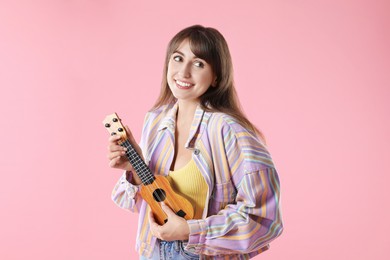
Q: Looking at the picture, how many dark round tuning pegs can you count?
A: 4